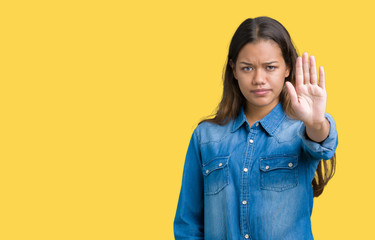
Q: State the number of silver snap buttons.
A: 9